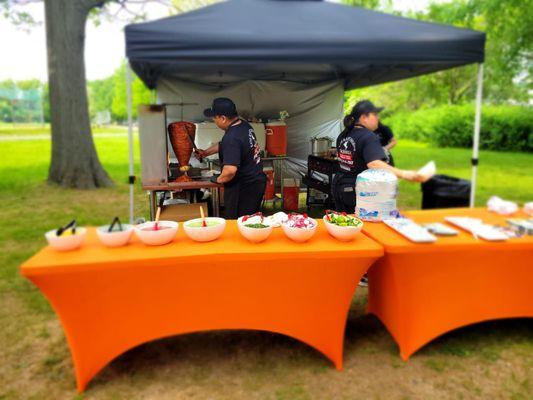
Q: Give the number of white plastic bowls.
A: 7